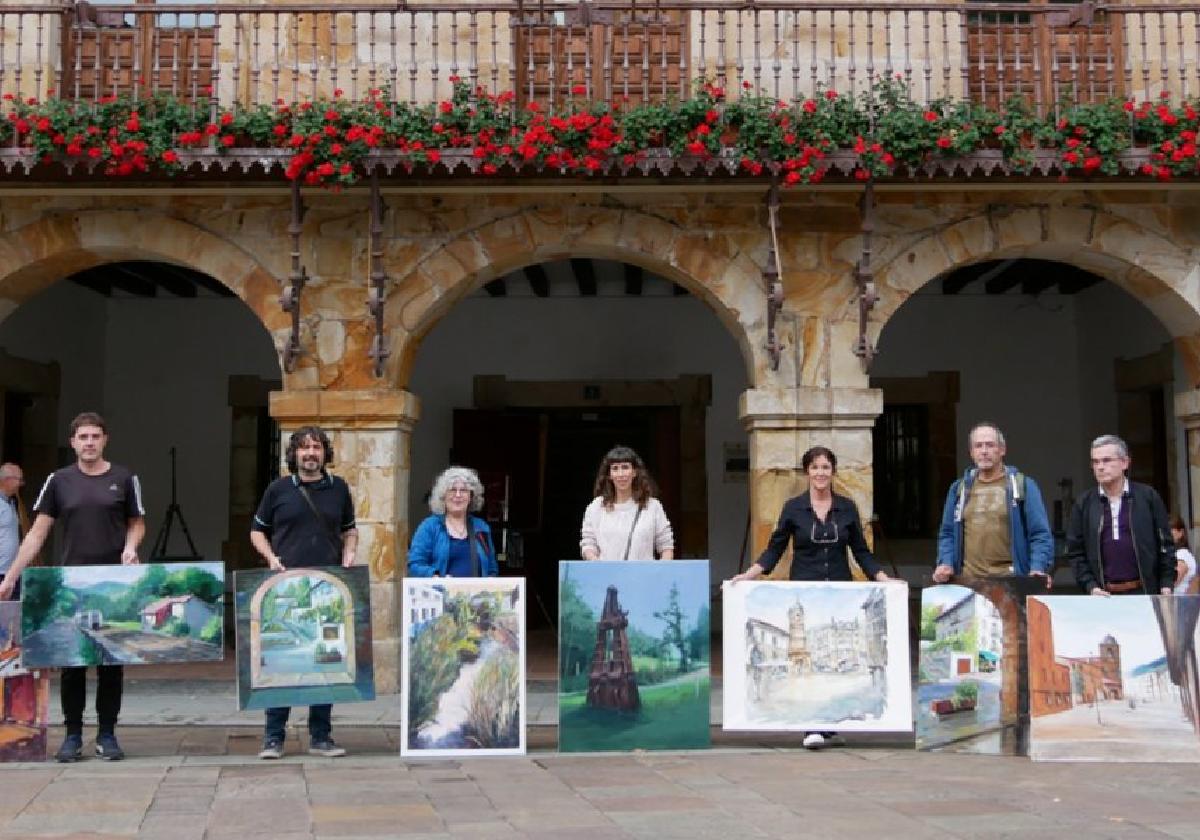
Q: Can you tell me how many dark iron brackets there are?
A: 4